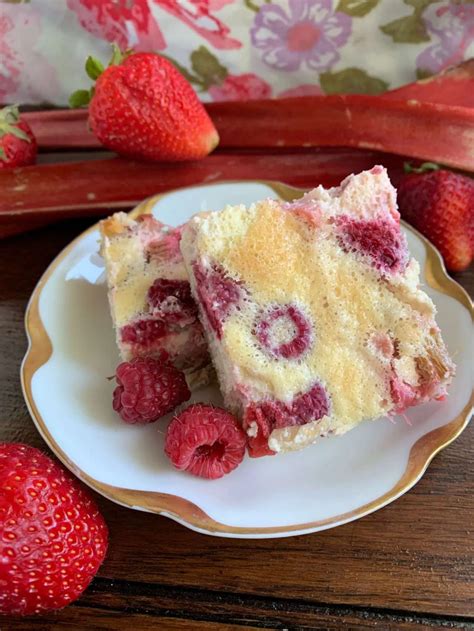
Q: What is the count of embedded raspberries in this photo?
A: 6